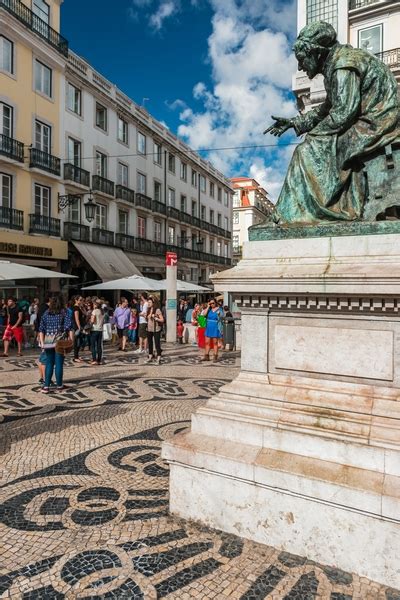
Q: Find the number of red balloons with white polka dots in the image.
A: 0